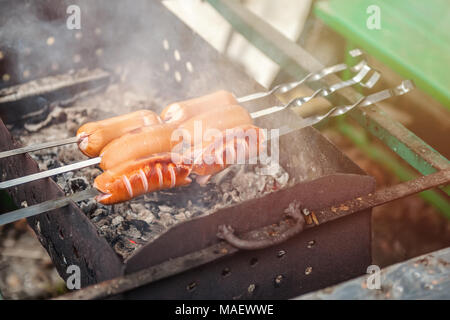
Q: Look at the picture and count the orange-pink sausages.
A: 6